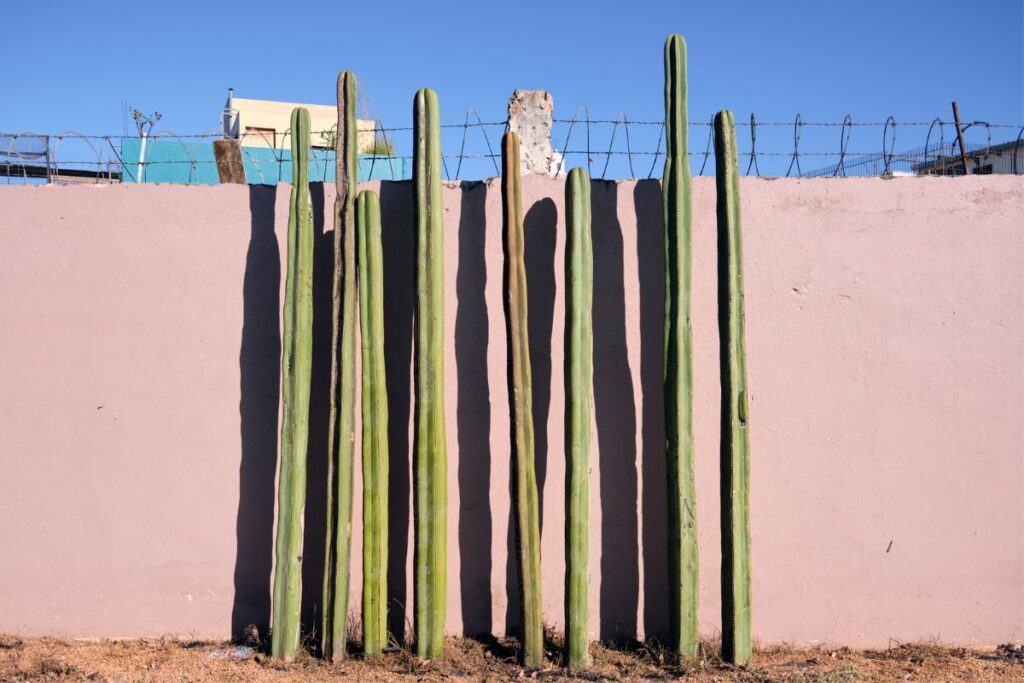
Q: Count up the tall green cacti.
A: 8